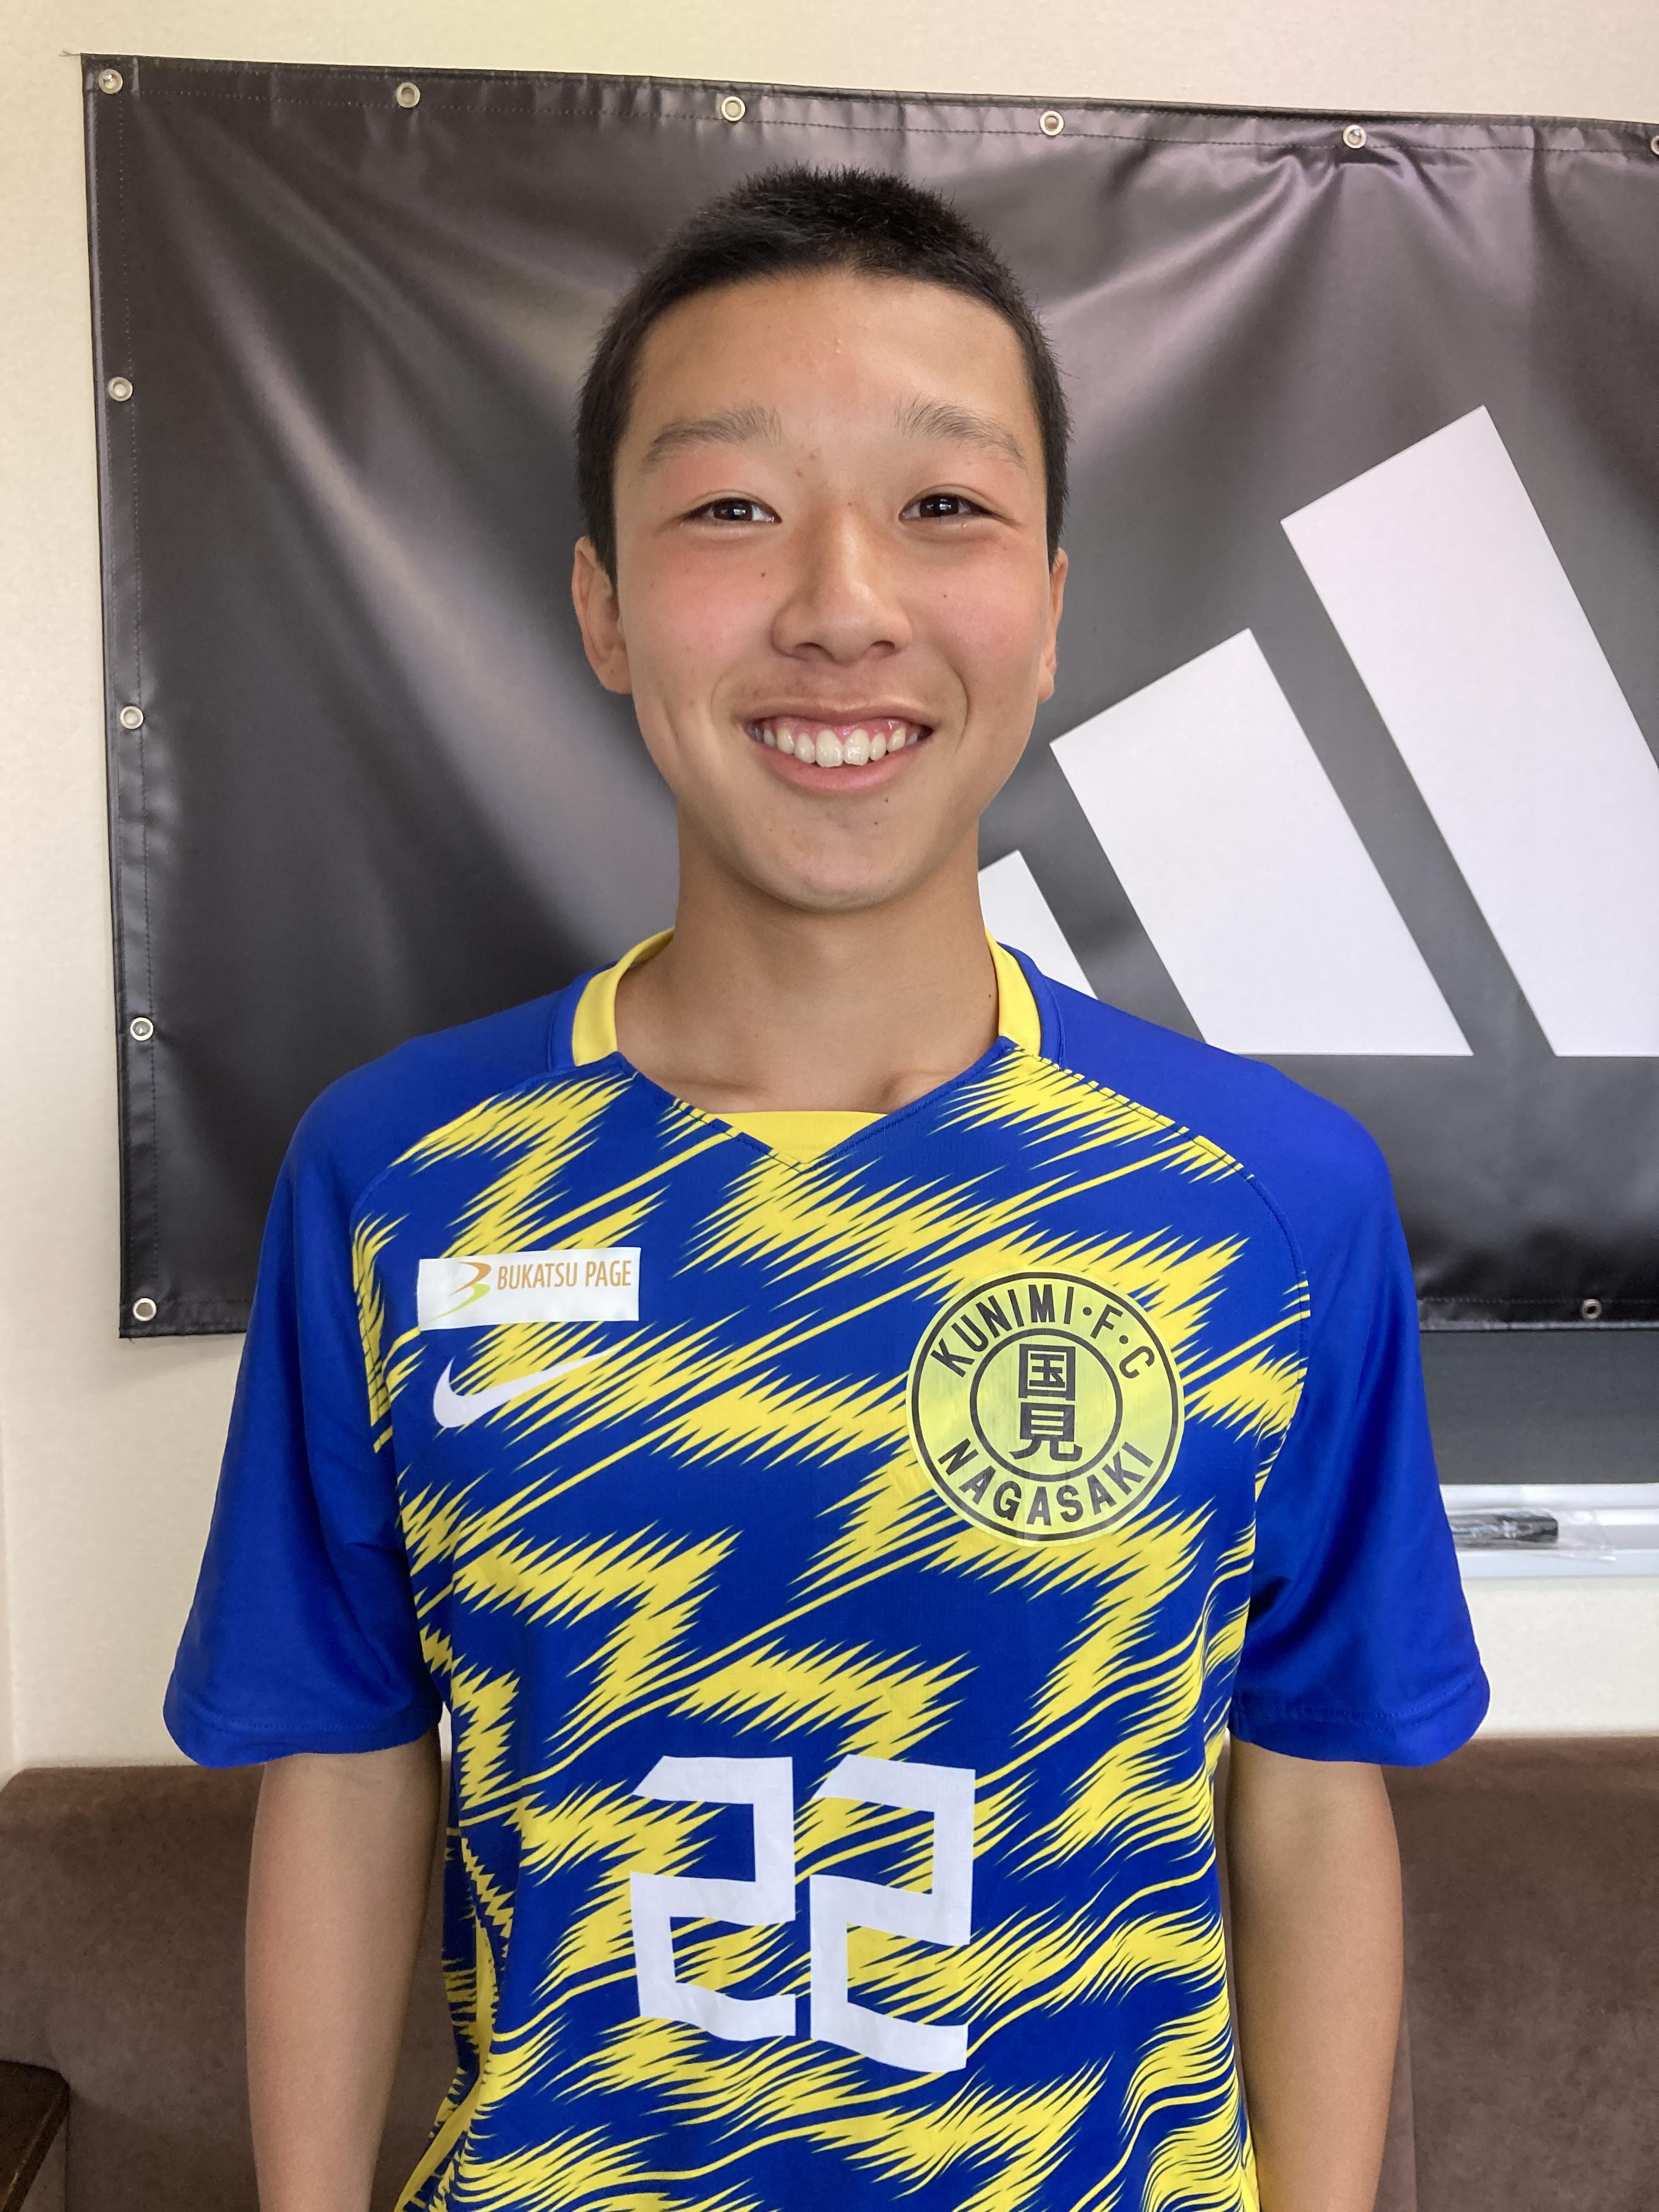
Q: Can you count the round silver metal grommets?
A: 11